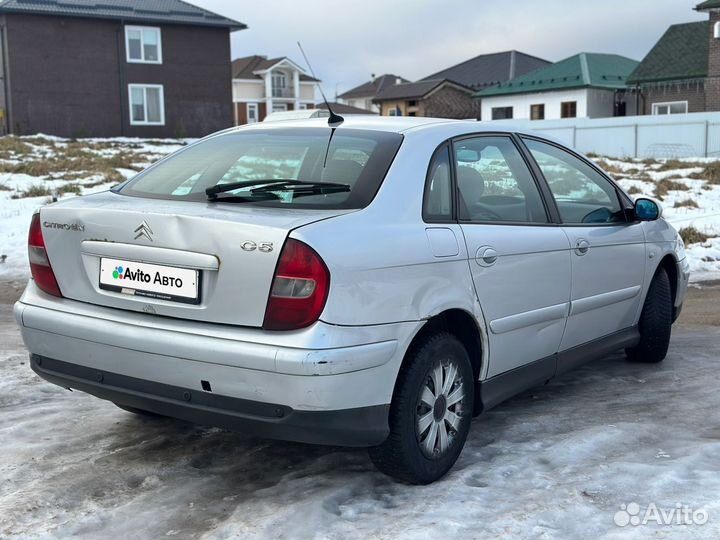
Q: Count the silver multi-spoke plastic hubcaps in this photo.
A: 1